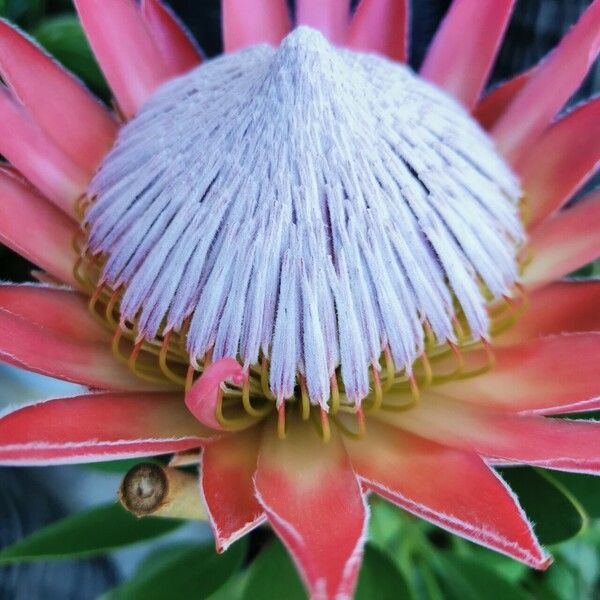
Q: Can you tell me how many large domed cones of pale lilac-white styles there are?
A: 1